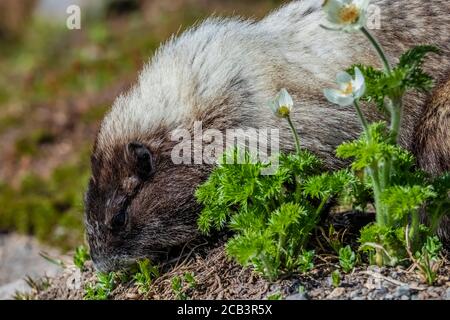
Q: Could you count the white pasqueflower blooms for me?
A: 3